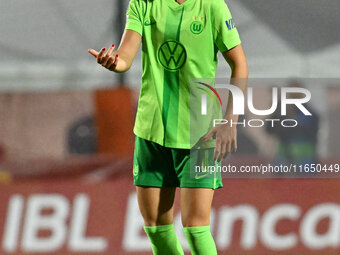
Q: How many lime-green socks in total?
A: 2